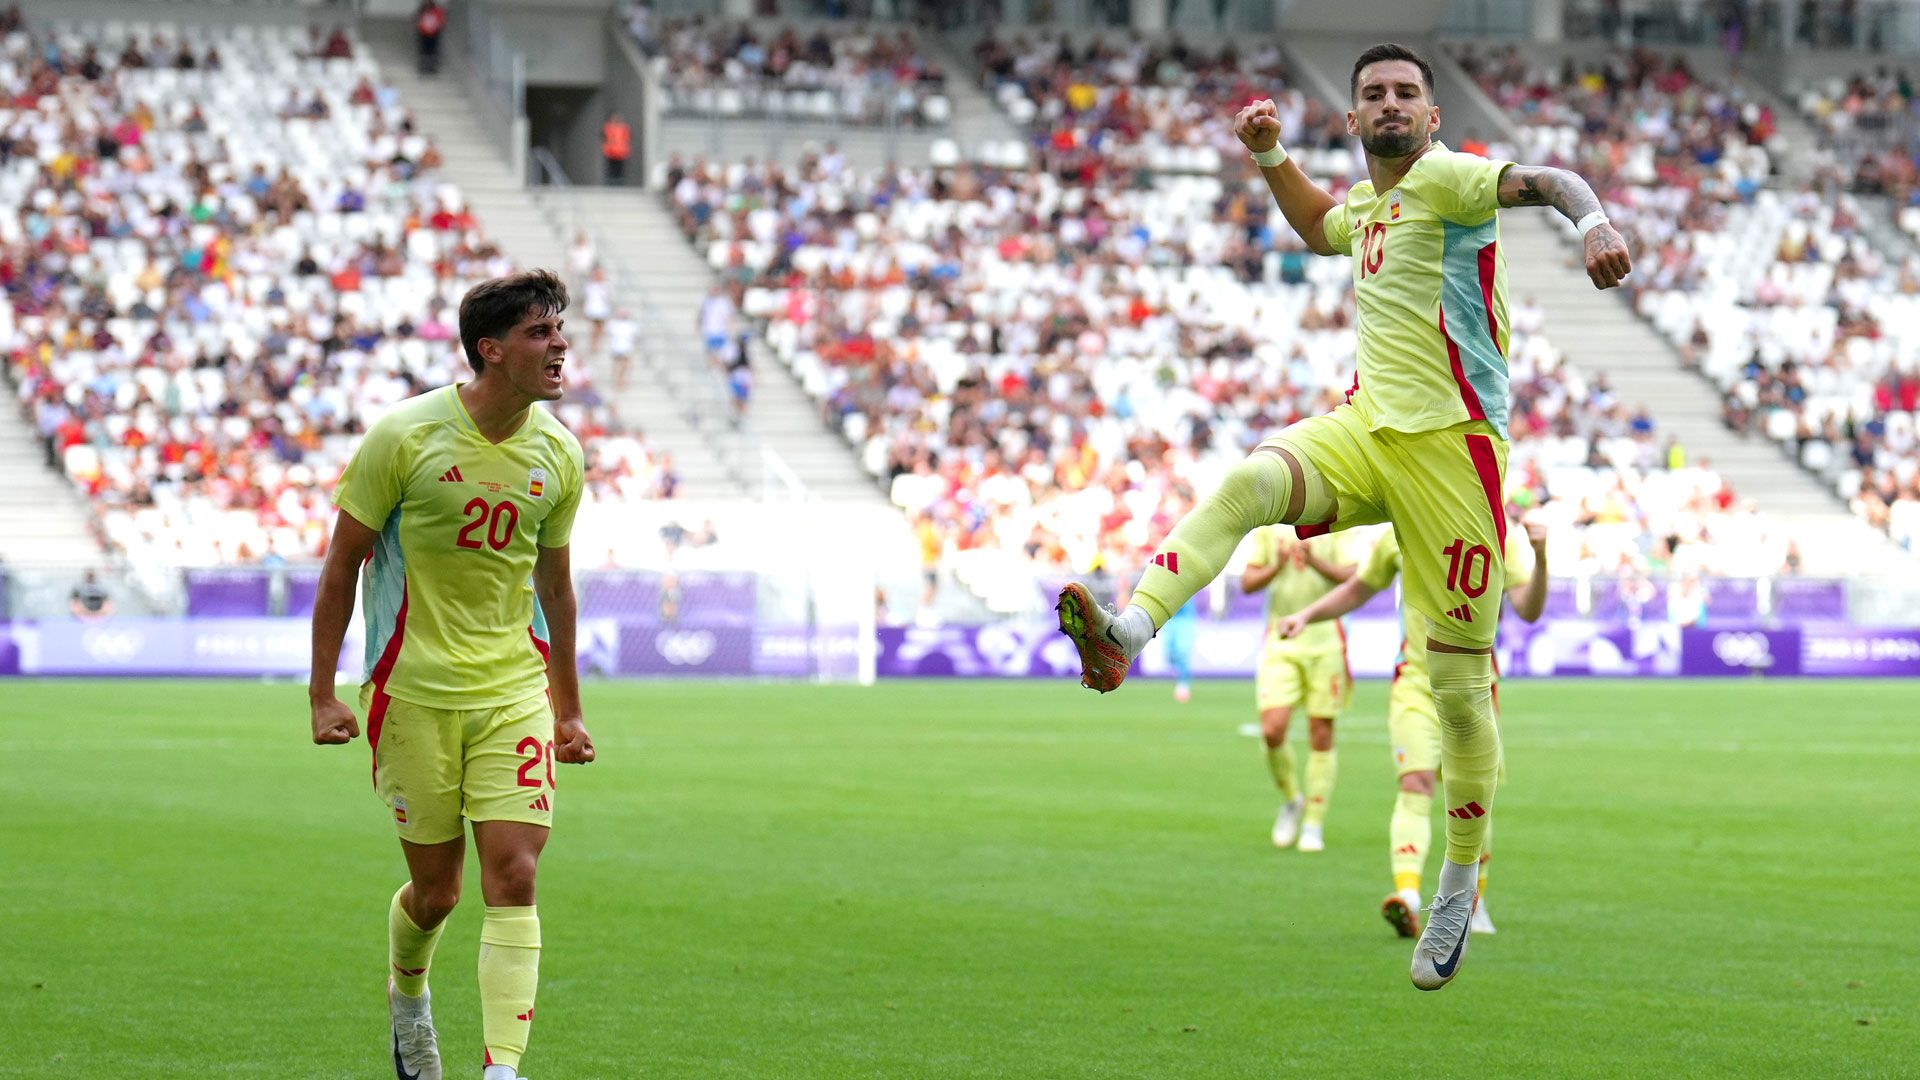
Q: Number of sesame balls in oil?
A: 0